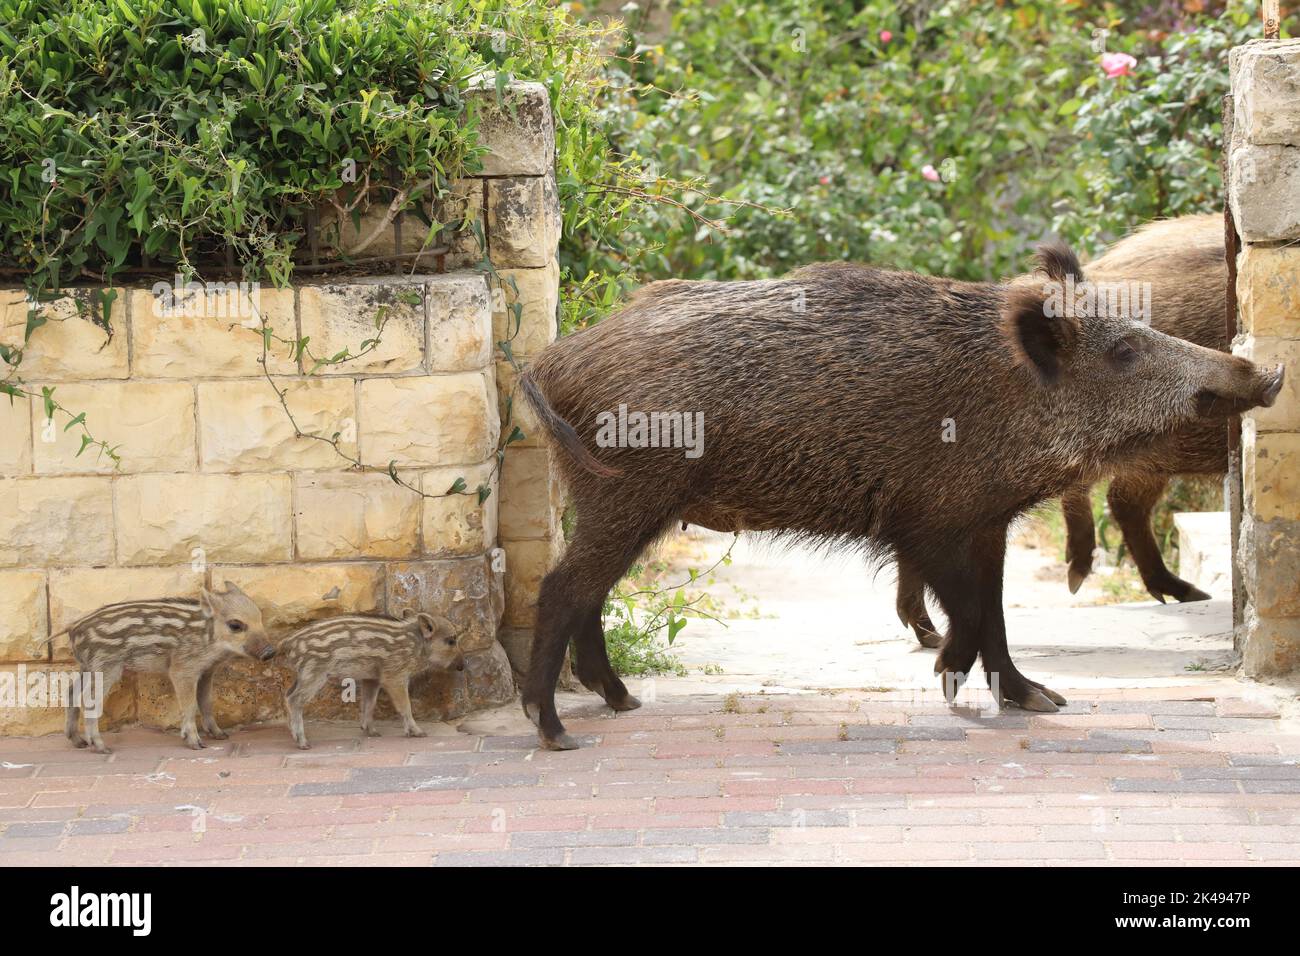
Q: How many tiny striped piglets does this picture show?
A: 2